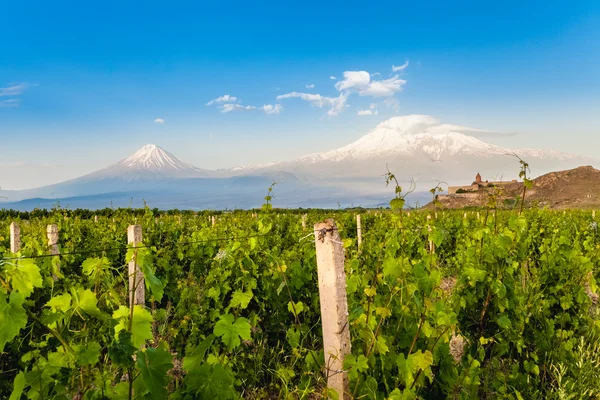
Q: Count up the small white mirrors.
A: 0